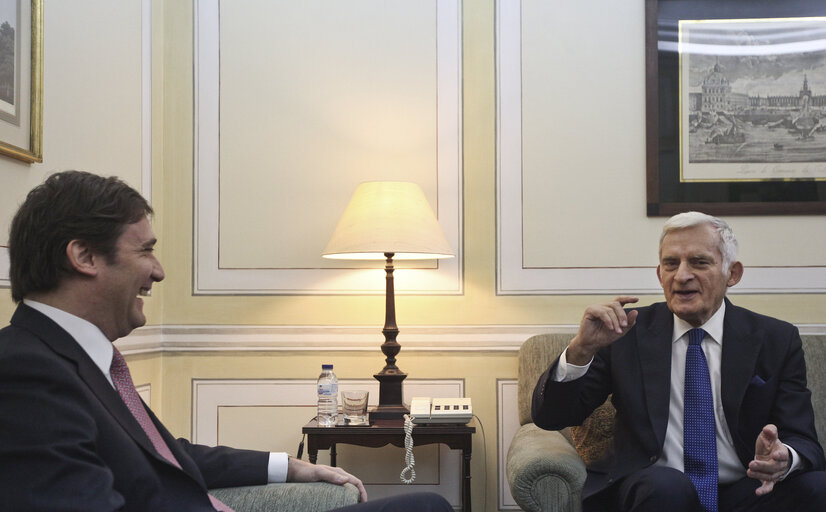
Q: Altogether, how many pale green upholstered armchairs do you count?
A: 2